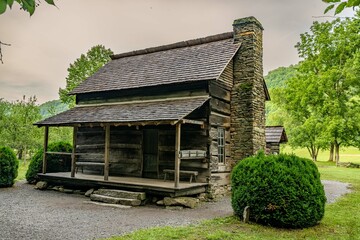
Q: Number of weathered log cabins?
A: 1